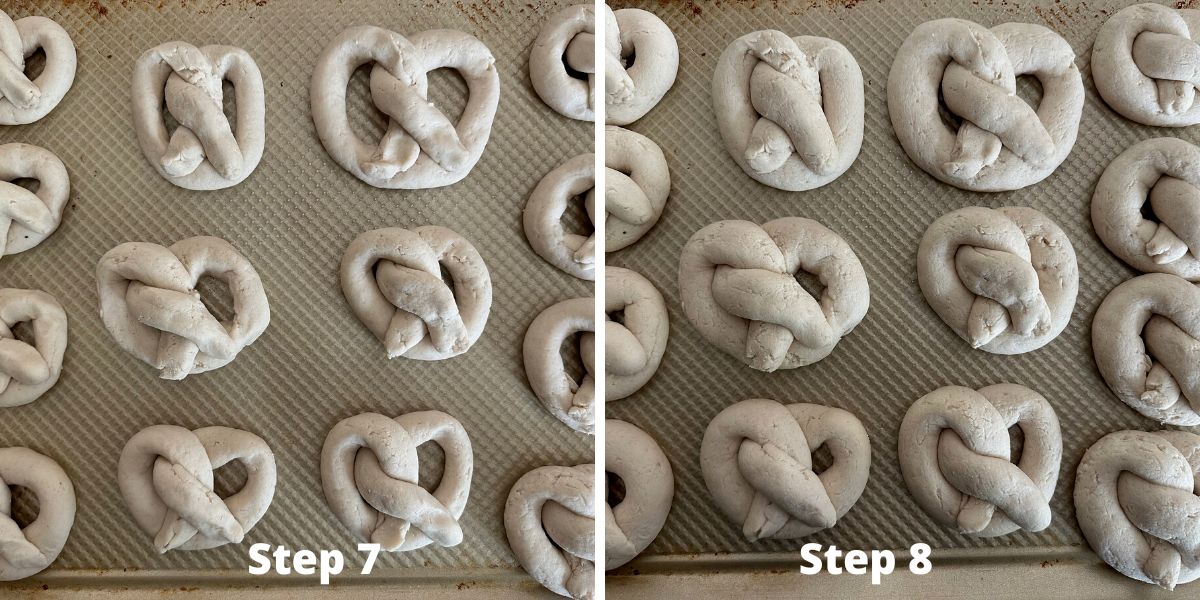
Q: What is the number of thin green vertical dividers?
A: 0